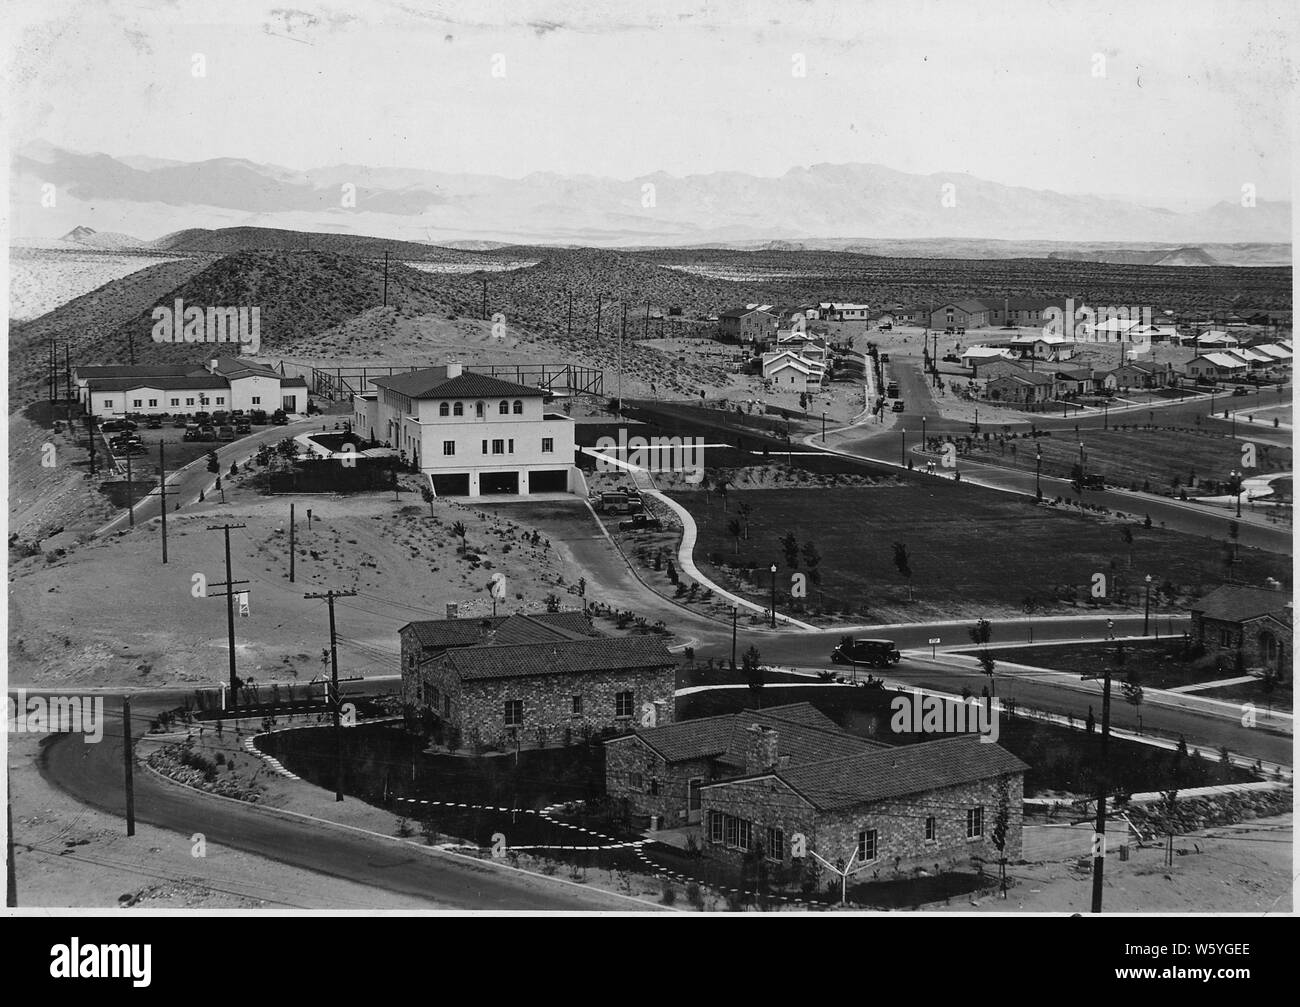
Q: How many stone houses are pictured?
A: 3